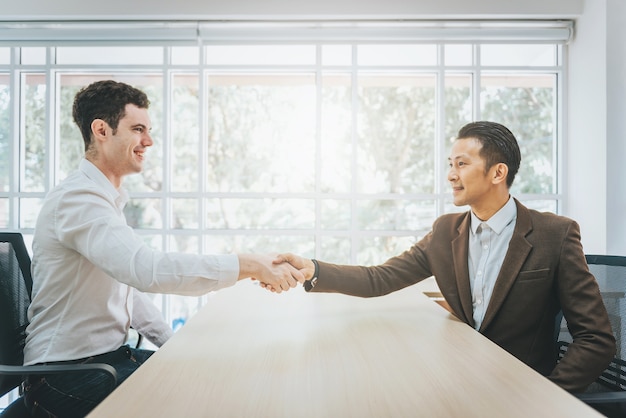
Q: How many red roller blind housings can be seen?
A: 0